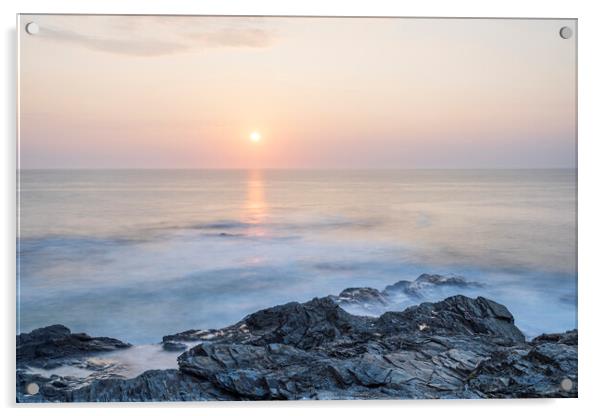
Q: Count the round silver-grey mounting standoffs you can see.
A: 4